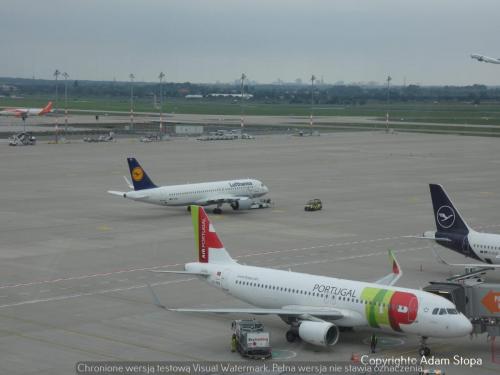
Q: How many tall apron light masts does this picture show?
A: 7